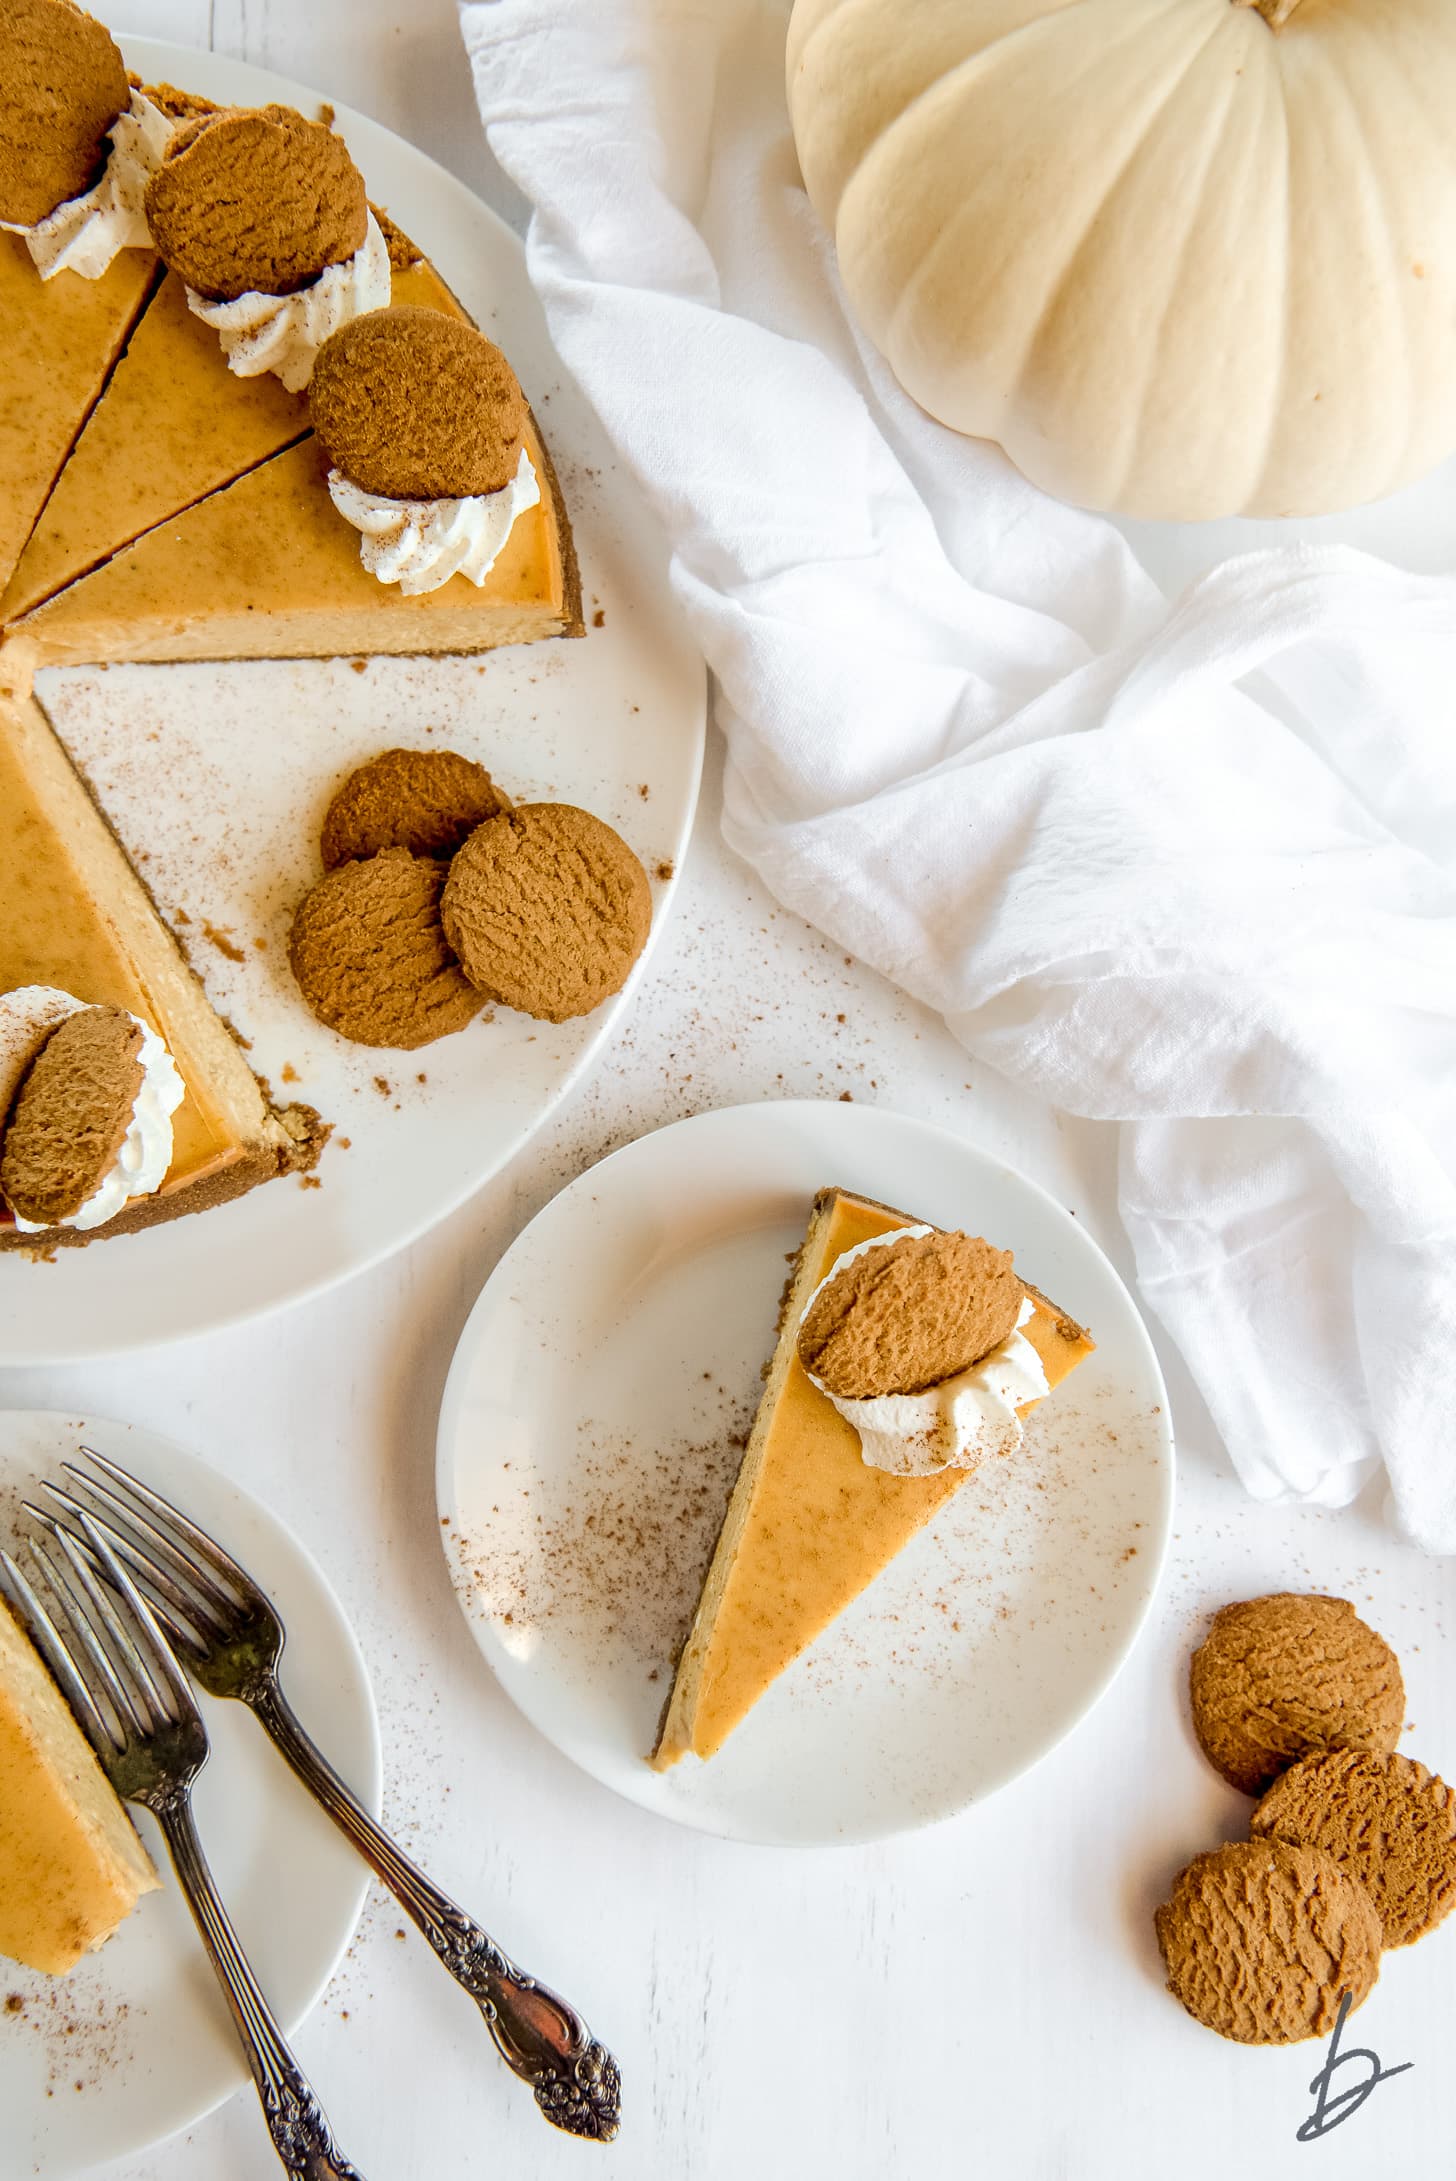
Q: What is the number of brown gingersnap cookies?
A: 11